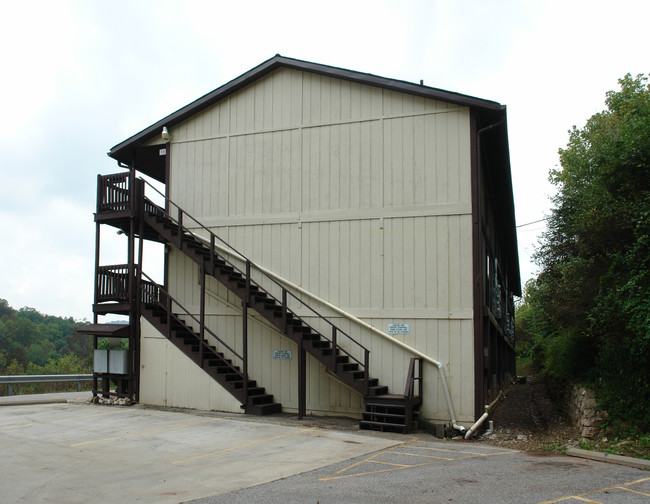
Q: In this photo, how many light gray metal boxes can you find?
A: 2